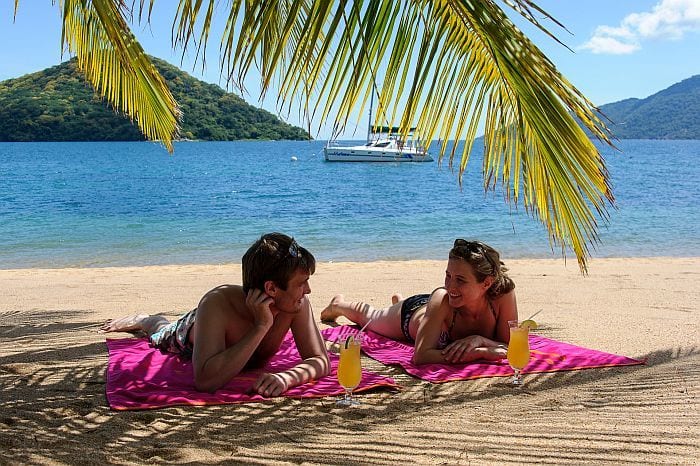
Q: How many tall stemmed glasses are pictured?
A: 2